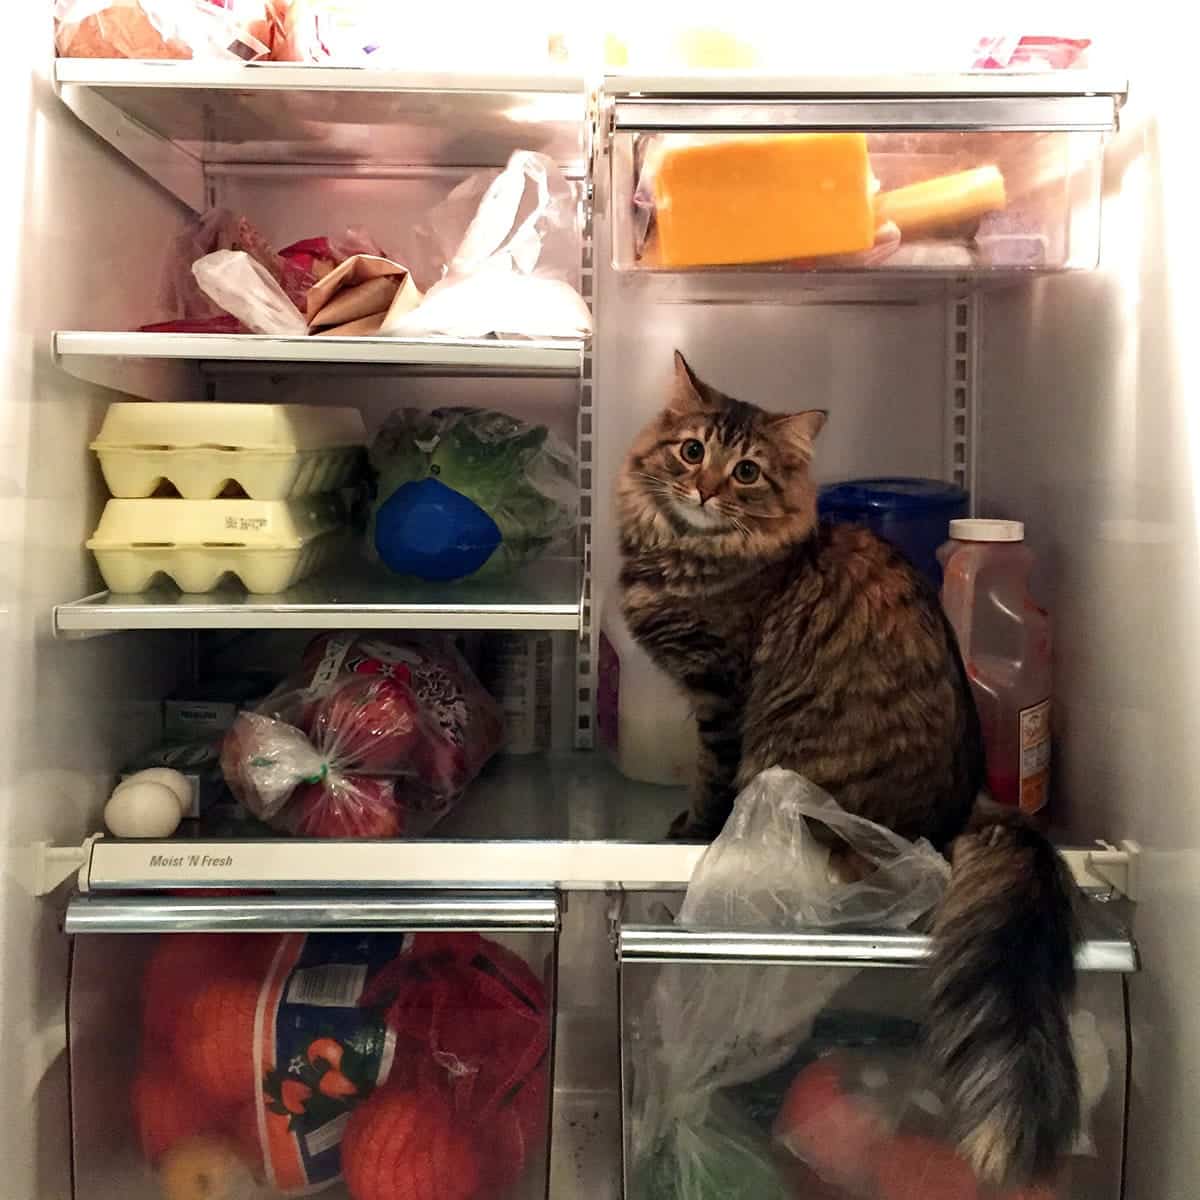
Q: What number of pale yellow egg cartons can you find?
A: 2